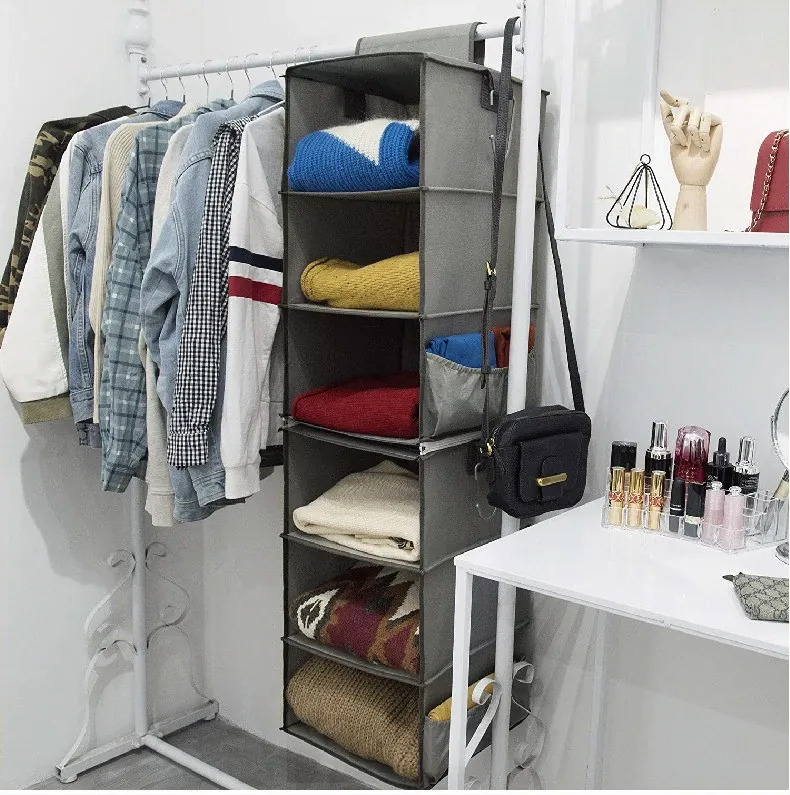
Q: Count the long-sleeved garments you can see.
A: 9